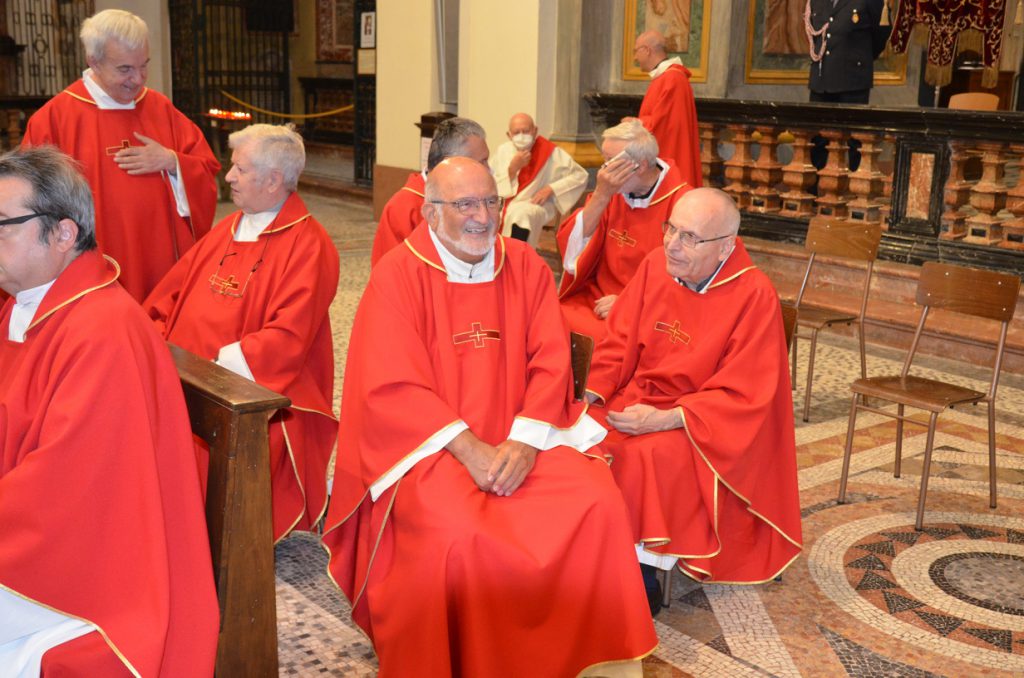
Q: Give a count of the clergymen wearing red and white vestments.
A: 9